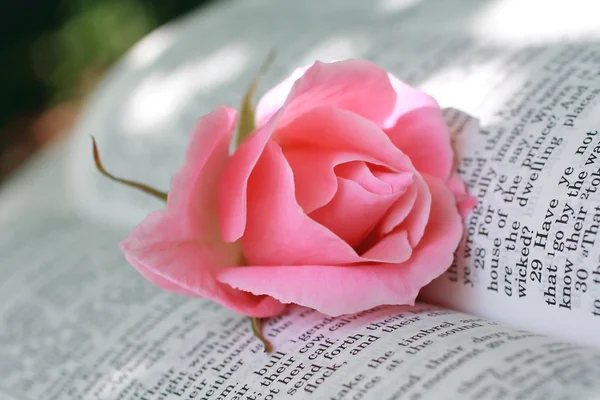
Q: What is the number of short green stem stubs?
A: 3